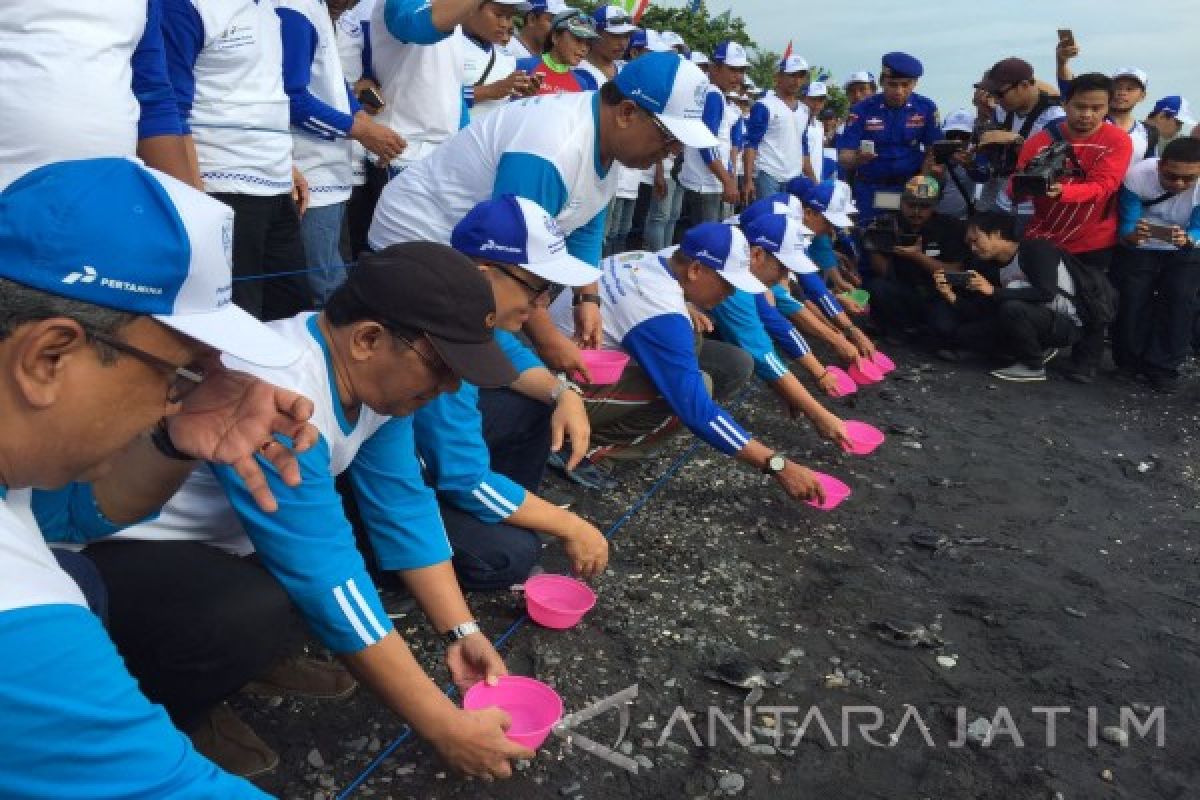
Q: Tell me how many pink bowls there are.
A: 8